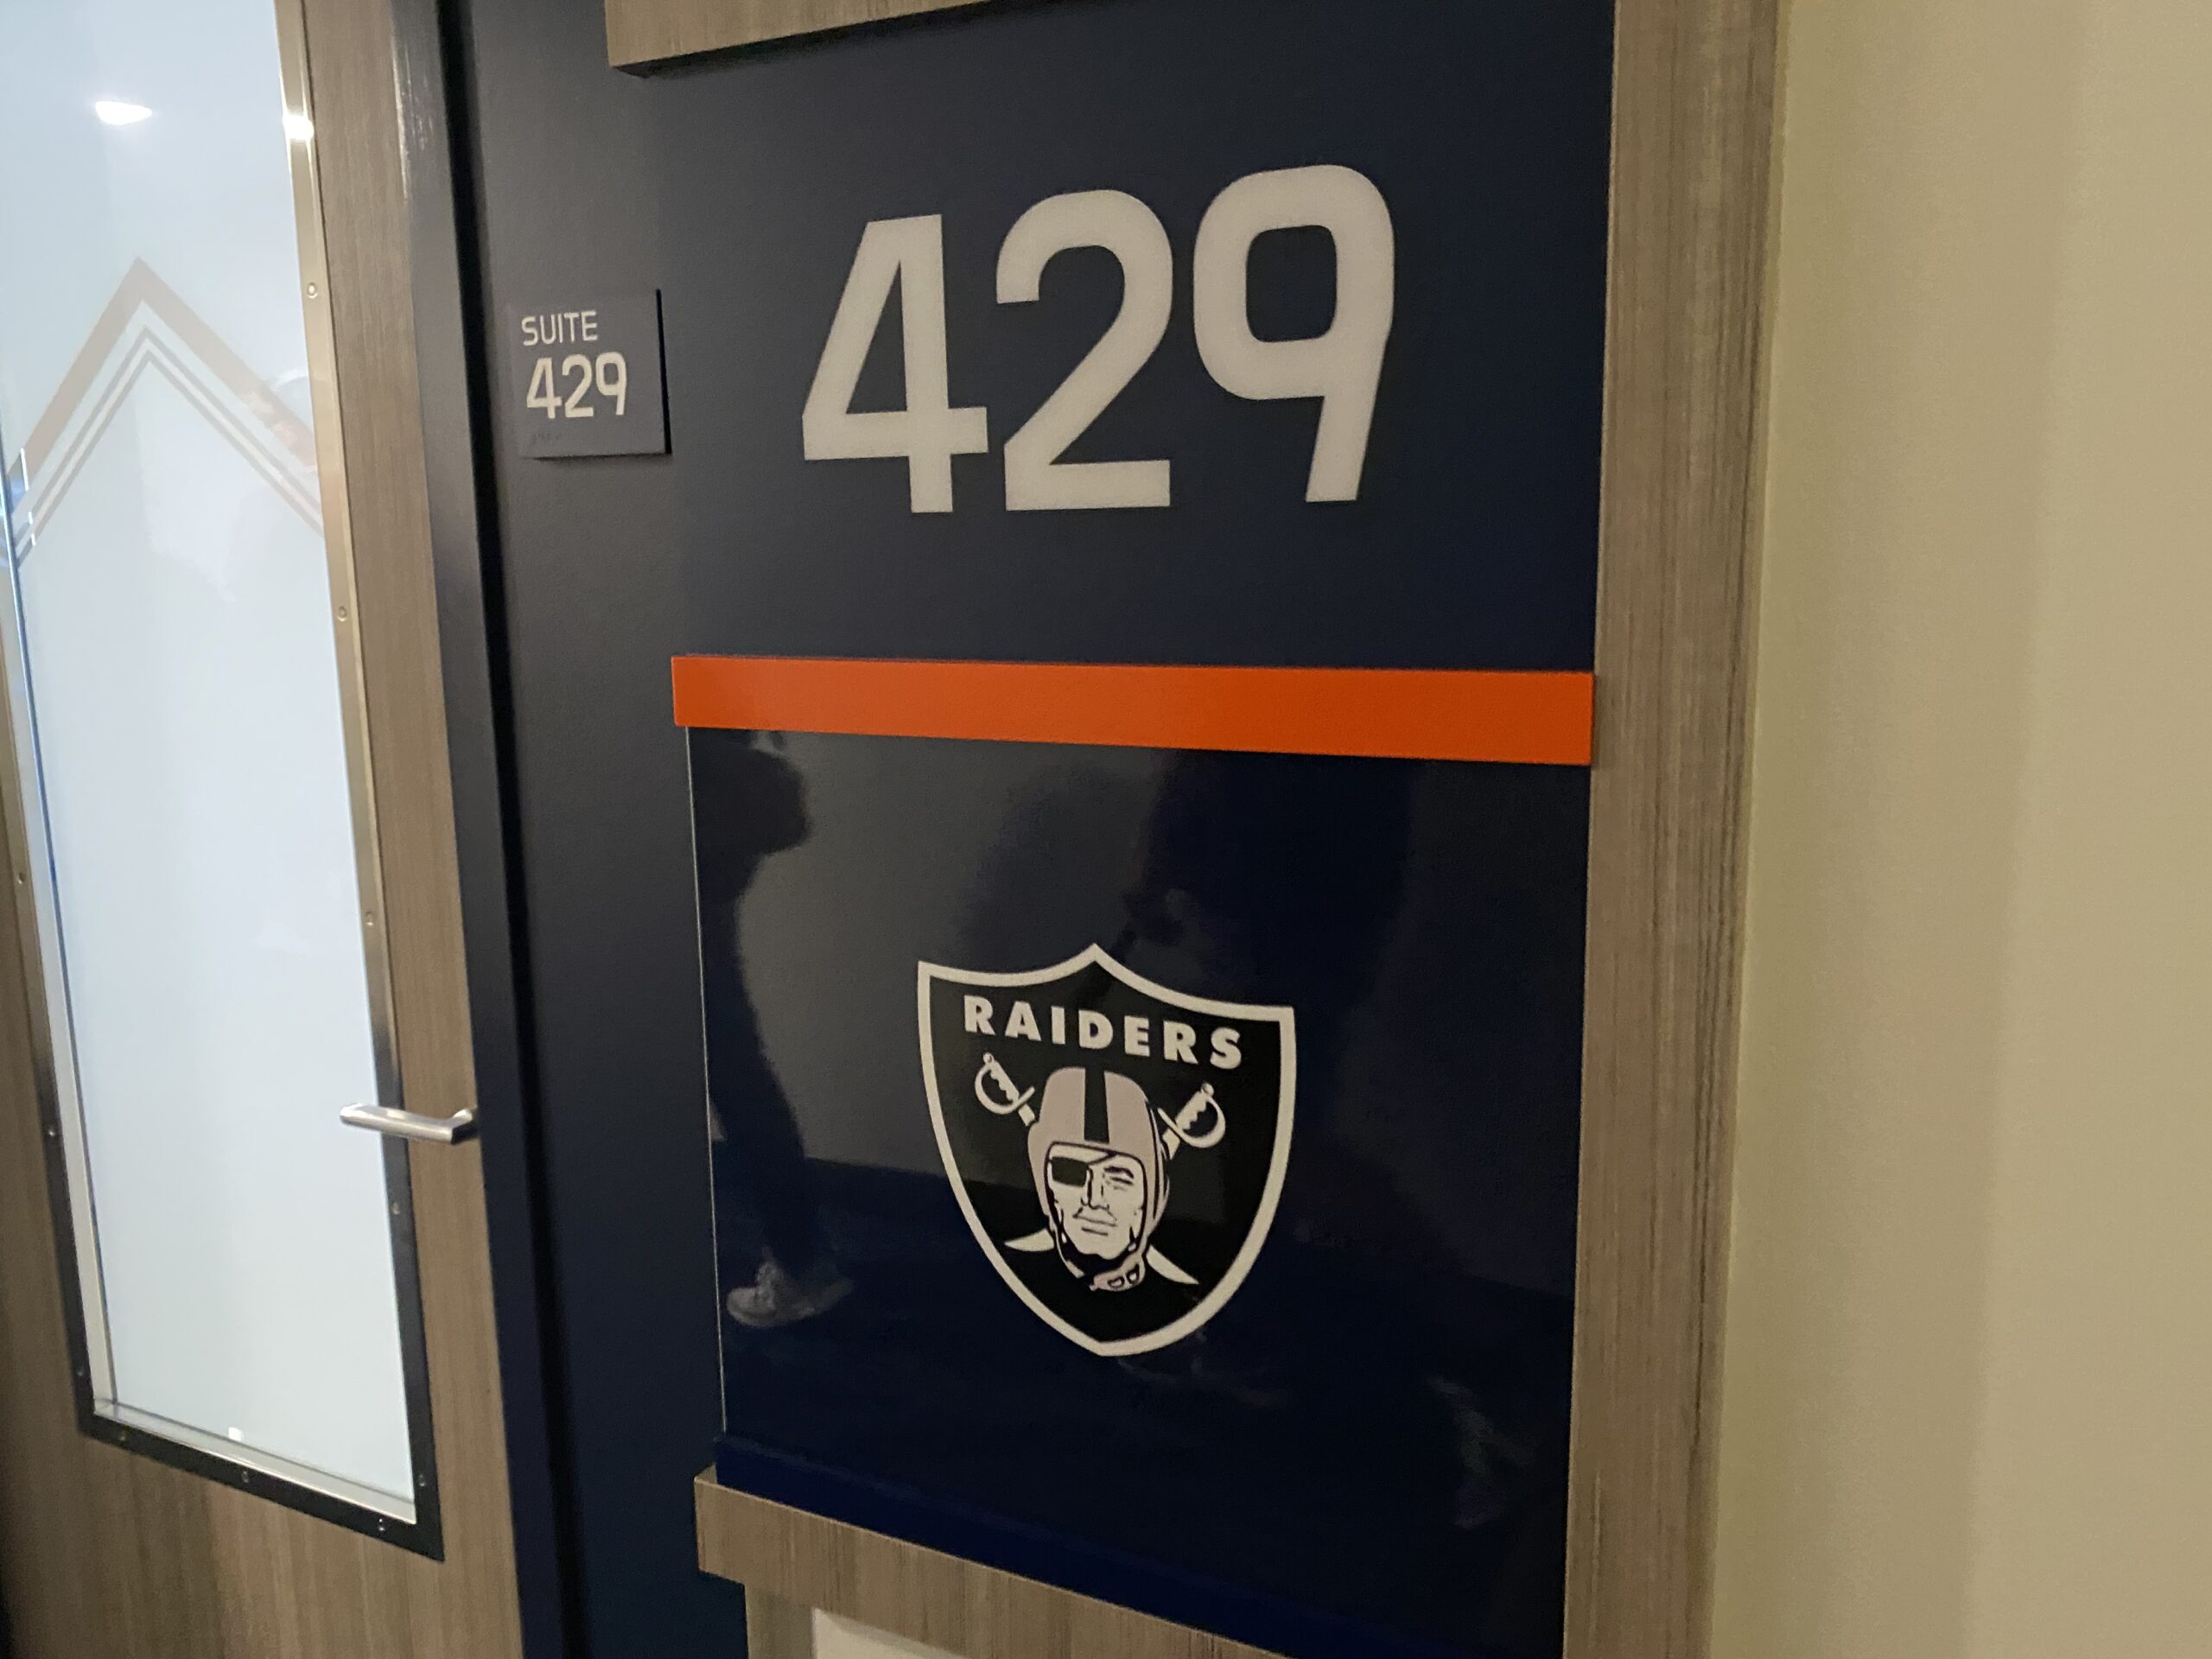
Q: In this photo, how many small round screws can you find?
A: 11